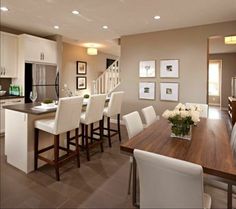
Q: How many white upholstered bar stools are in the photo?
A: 3